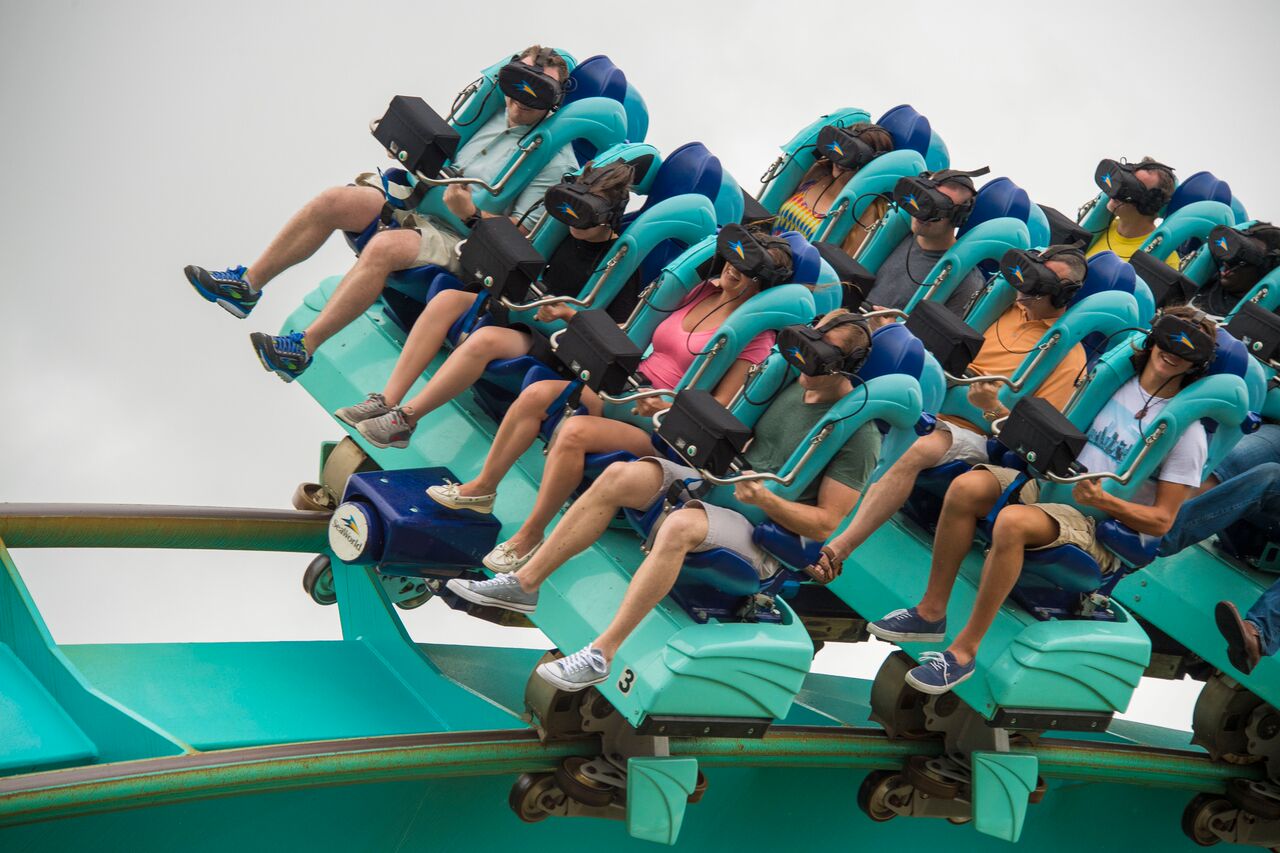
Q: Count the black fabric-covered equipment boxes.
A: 11